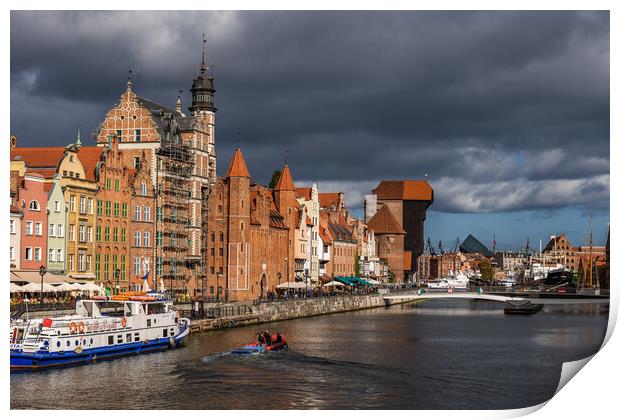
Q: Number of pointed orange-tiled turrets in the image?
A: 2